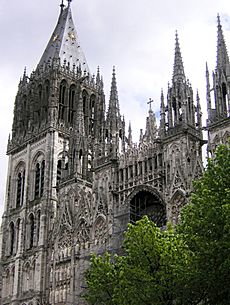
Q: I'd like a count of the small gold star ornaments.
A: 2